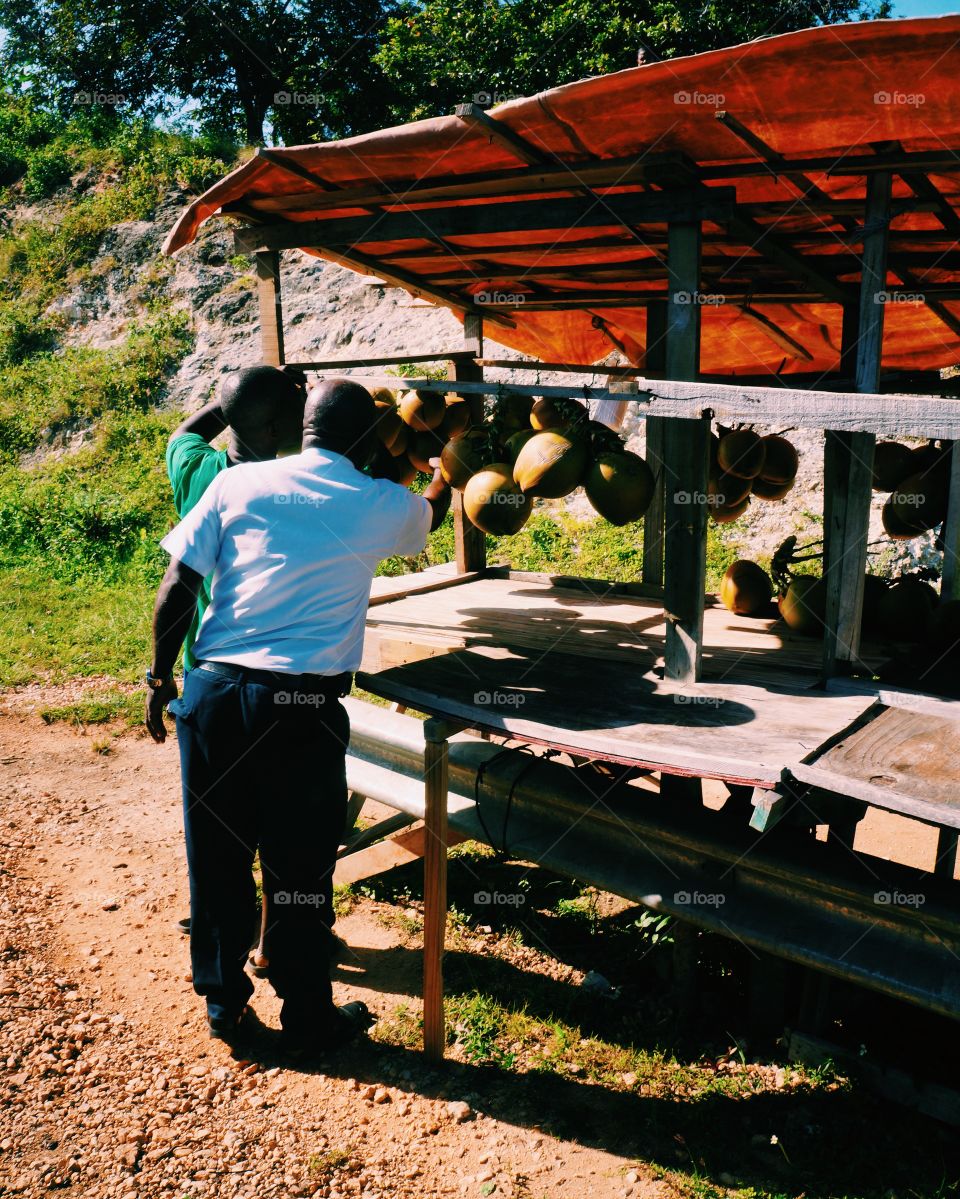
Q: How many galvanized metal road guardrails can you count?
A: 1